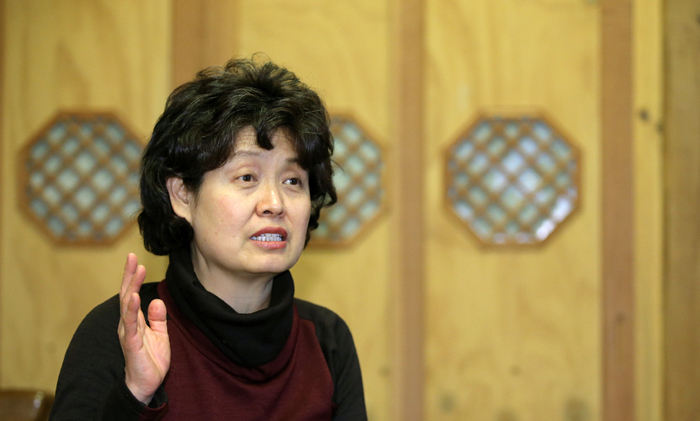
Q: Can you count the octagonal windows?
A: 3